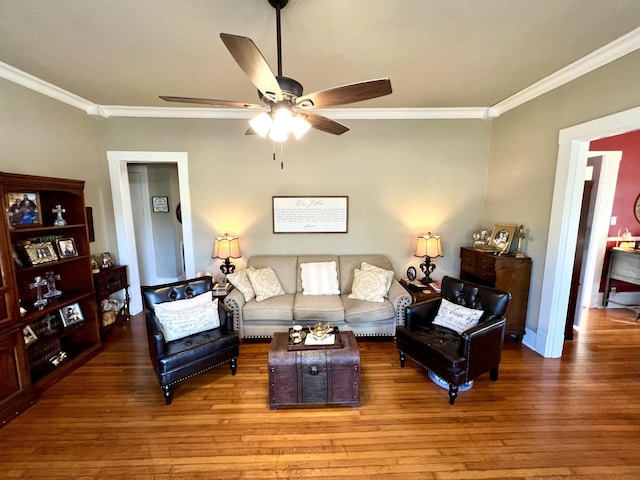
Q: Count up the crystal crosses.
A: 3